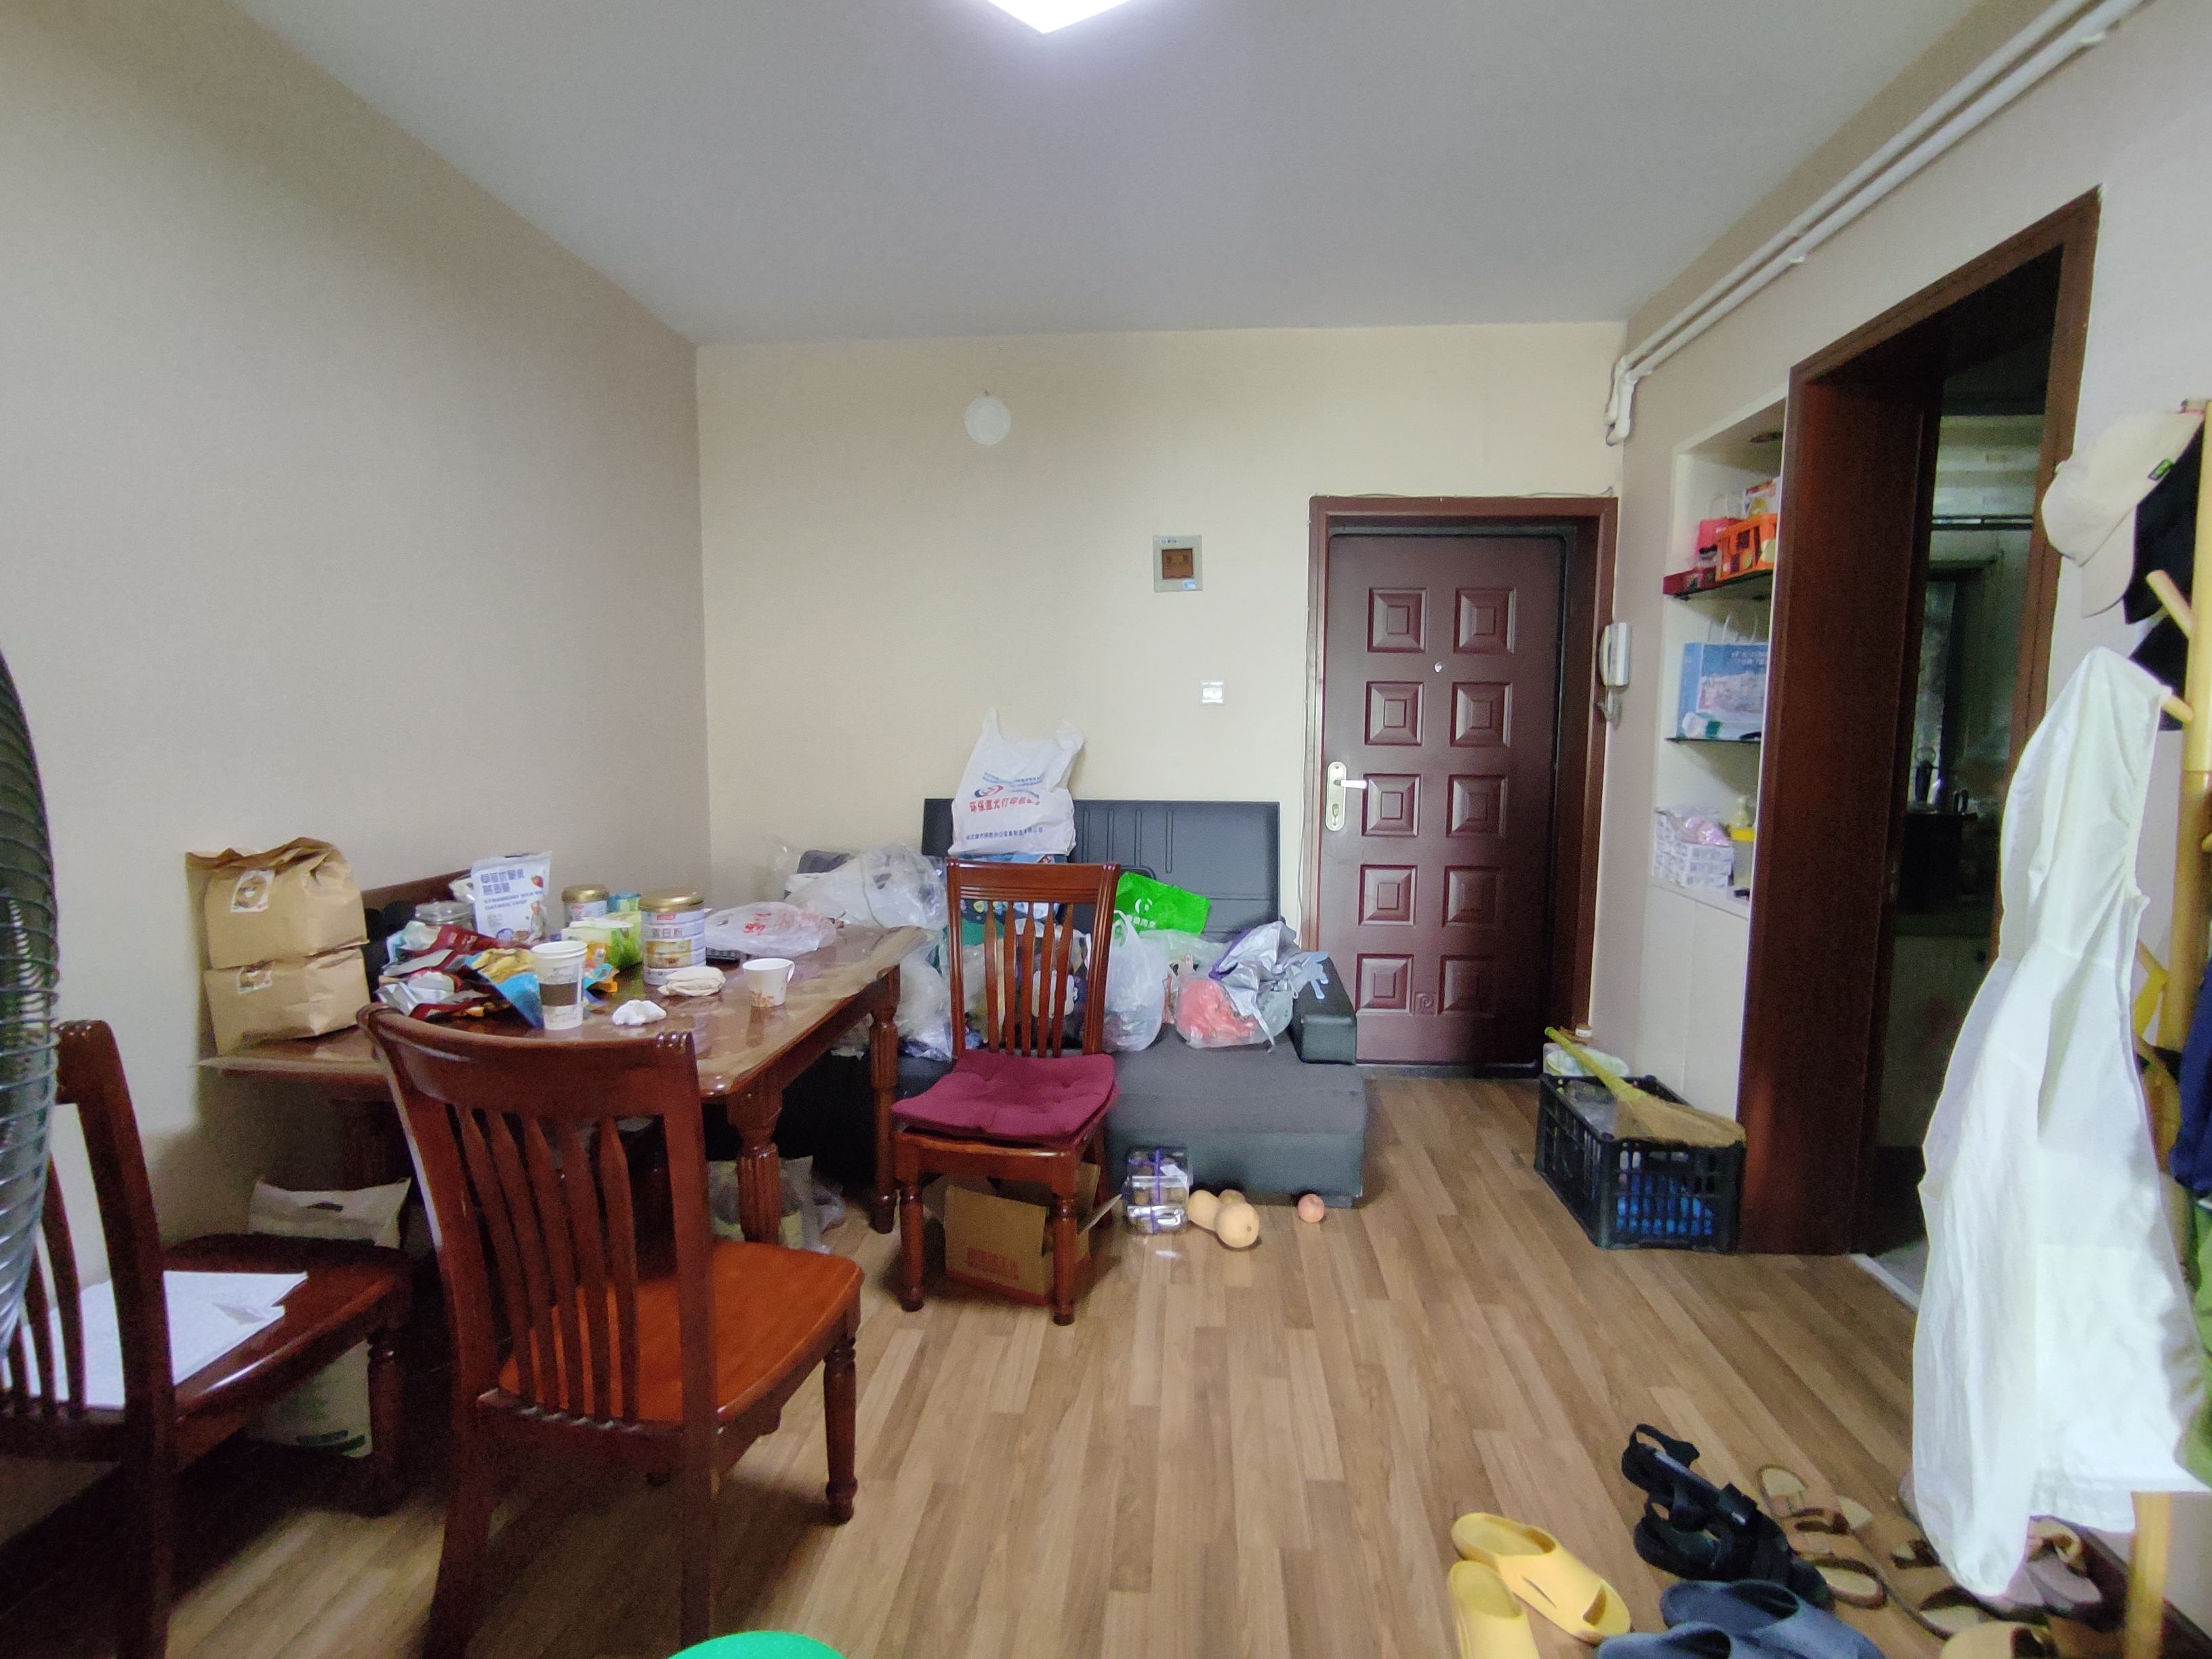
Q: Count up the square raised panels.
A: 10